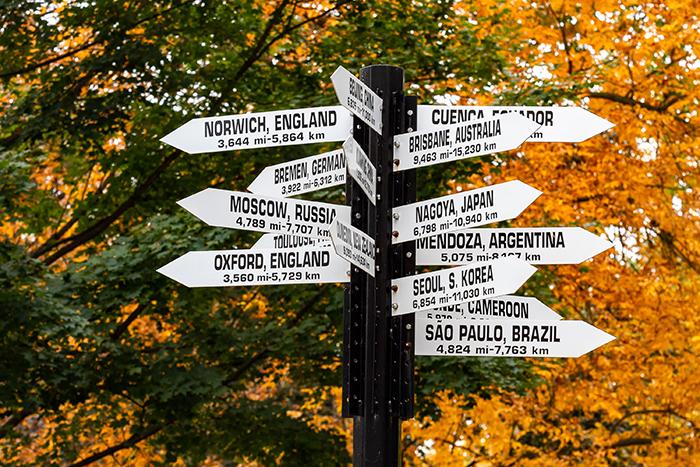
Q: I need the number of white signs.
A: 15